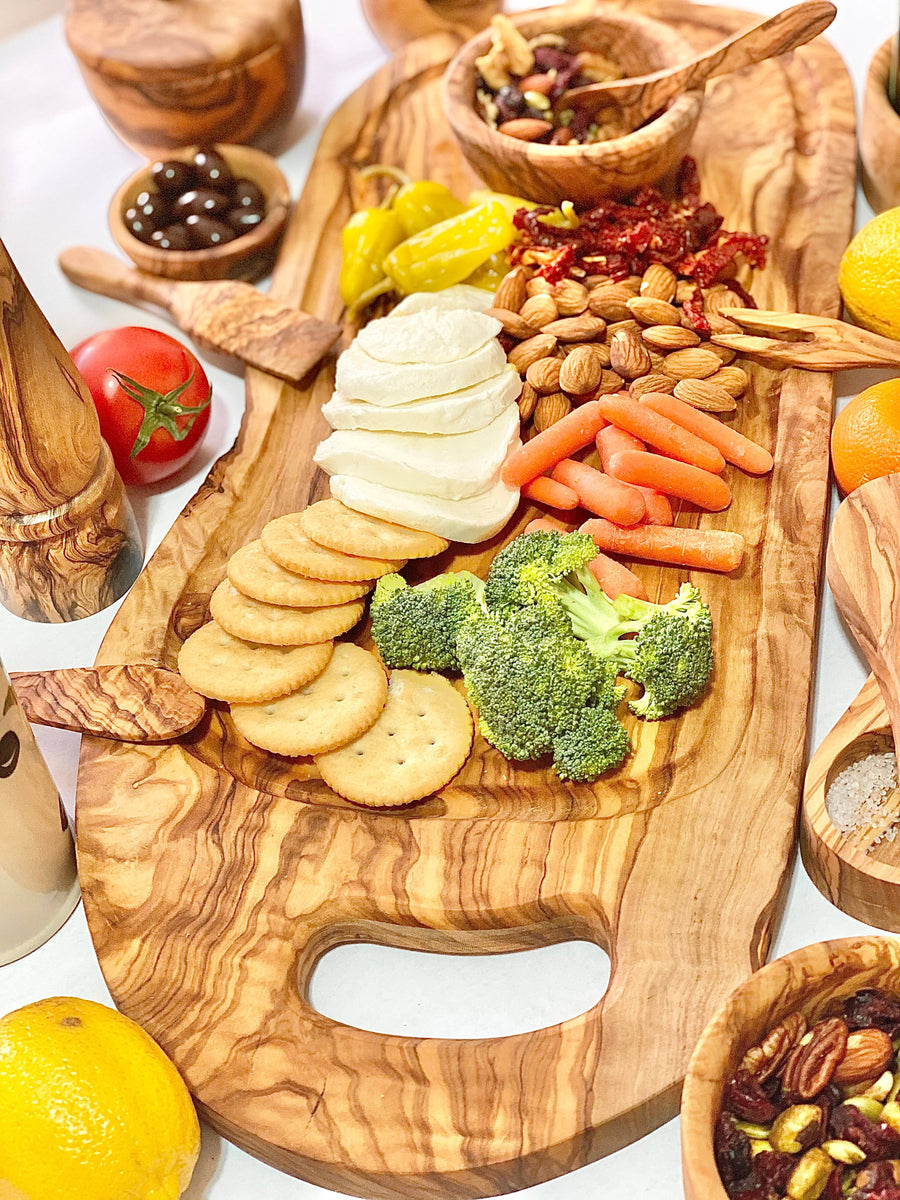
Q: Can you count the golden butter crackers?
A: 7